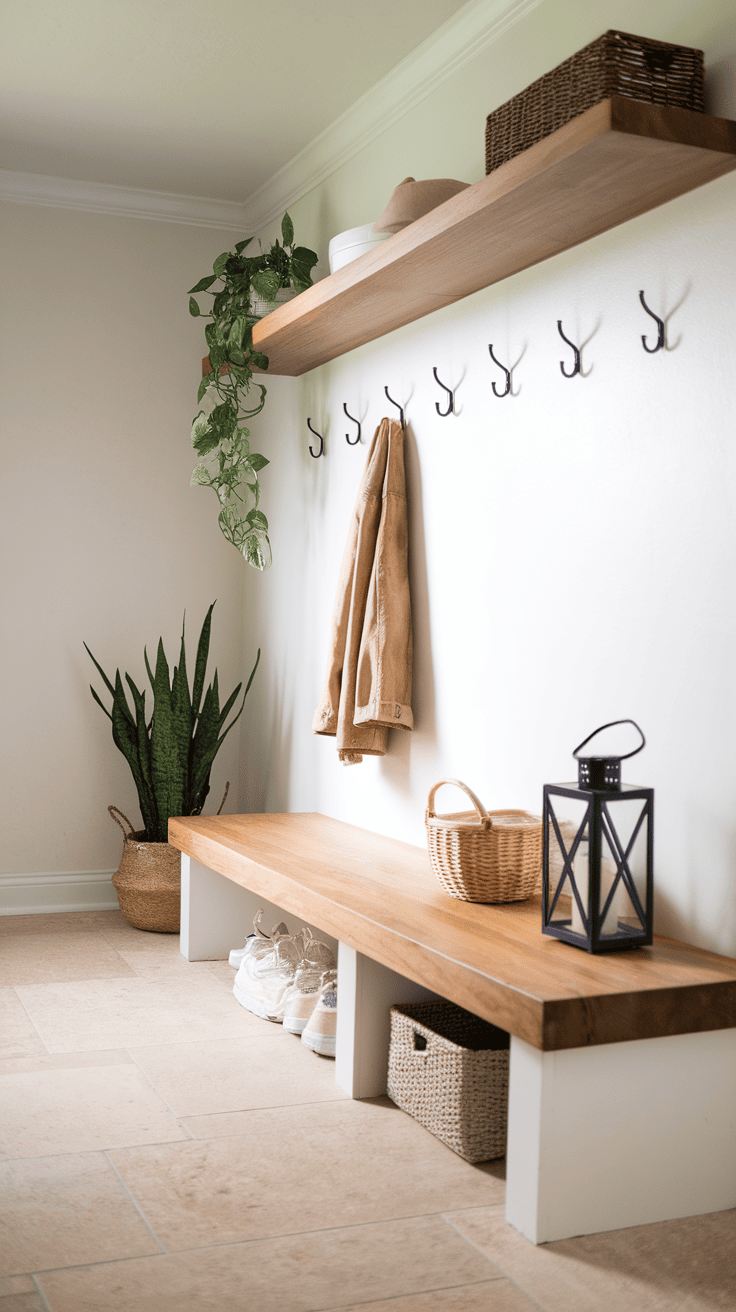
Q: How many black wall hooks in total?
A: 7